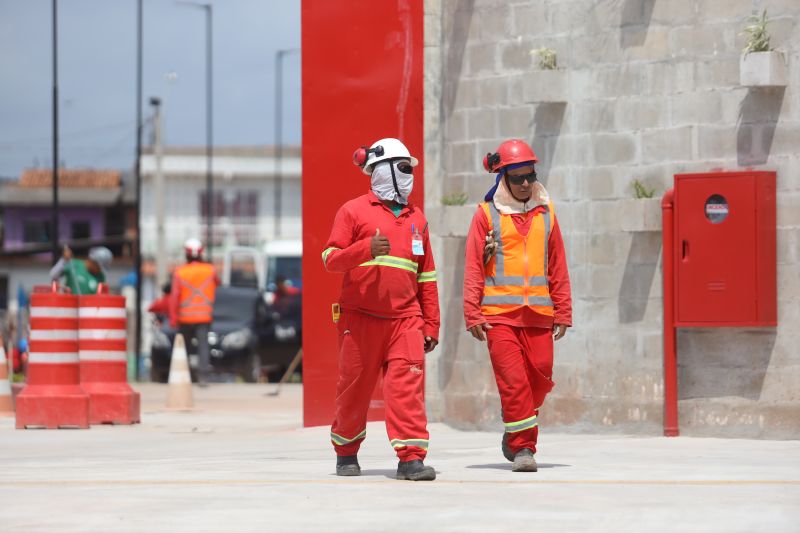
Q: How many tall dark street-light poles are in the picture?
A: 4